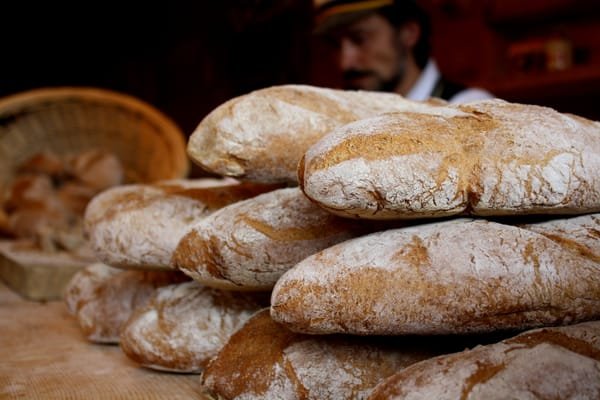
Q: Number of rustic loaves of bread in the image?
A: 9